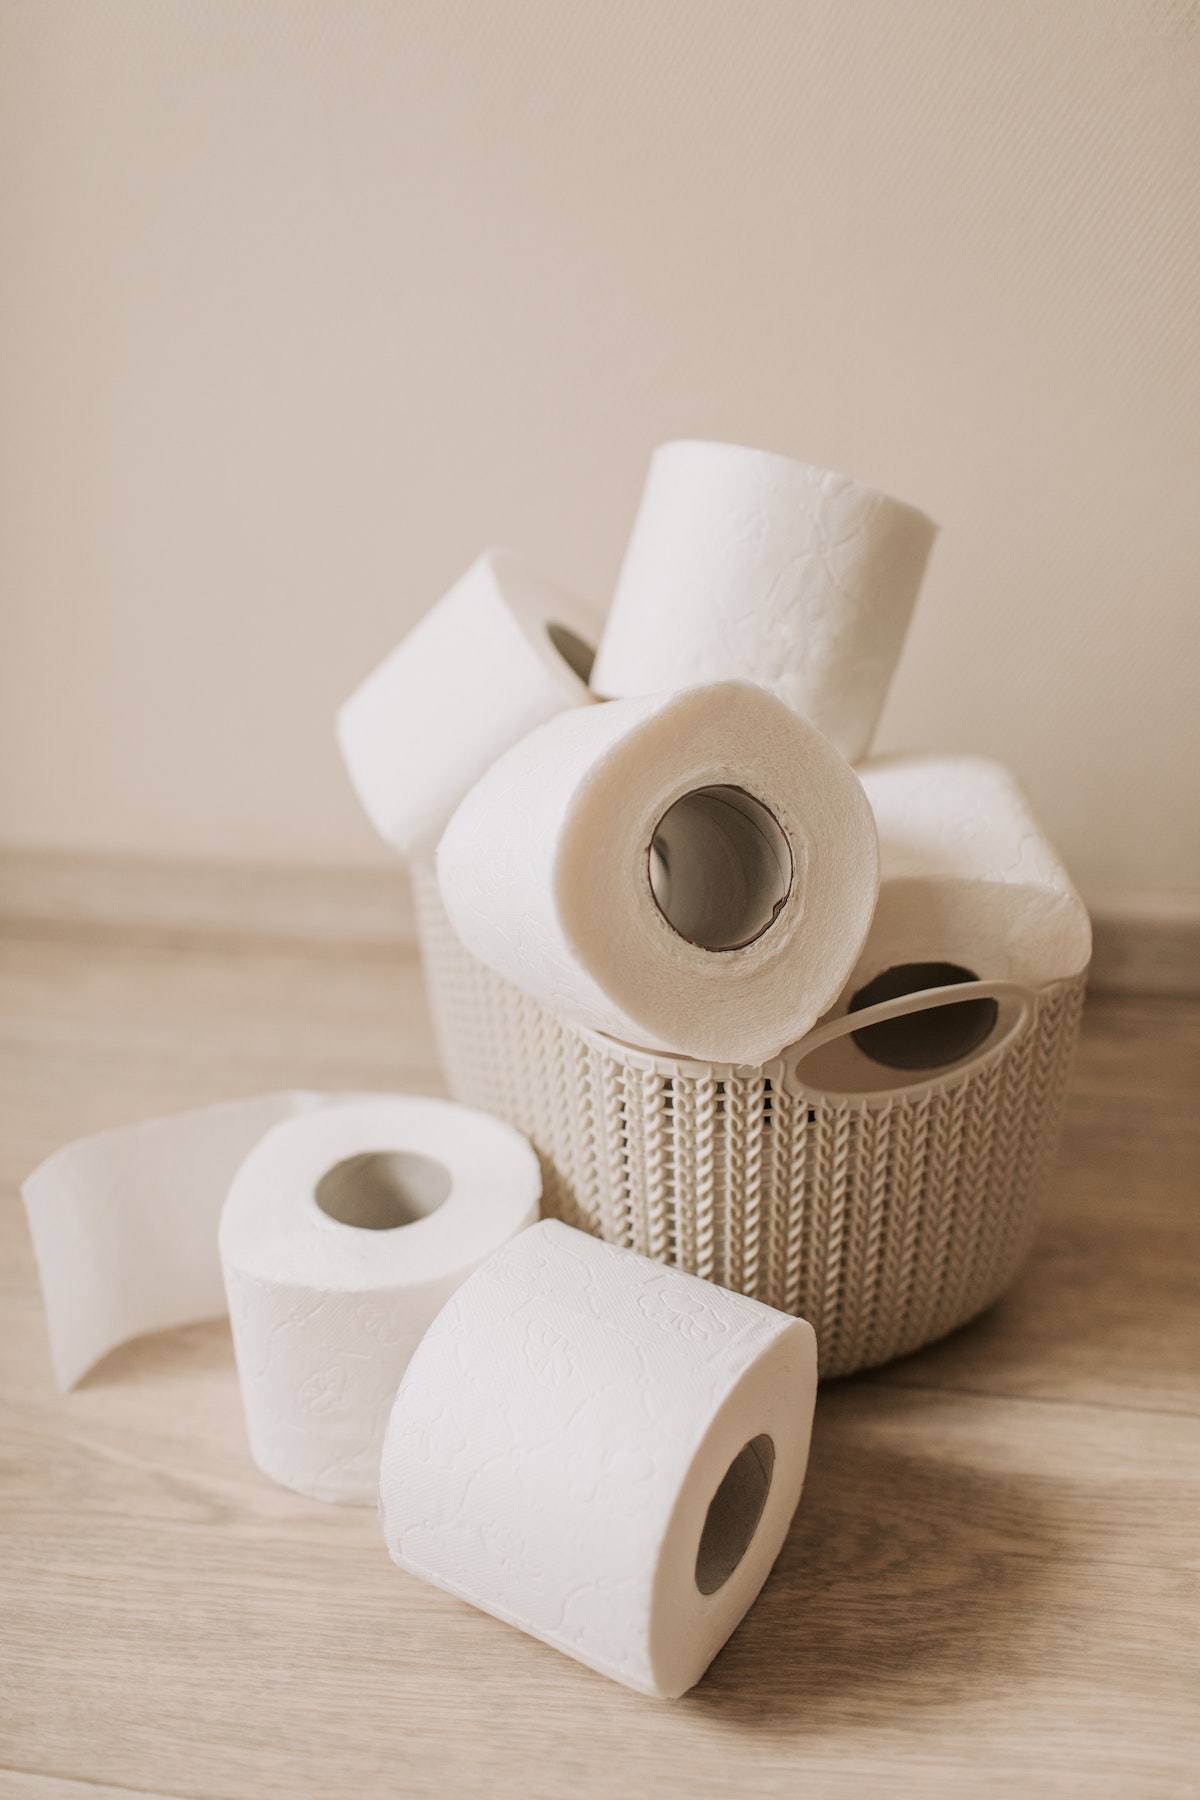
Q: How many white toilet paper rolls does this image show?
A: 6